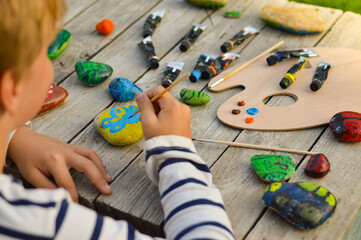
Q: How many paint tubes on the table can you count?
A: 10